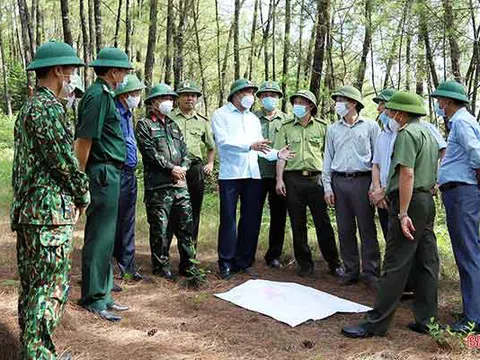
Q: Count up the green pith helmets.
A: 12